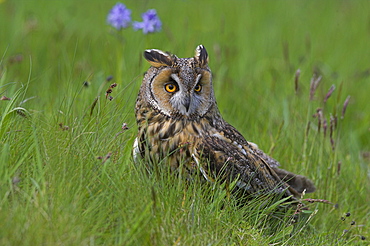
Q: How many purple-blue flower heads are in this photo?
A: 2